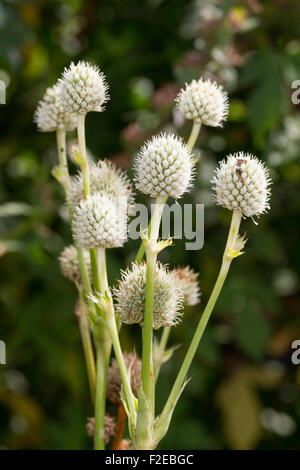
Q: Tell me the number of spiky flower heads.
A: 12